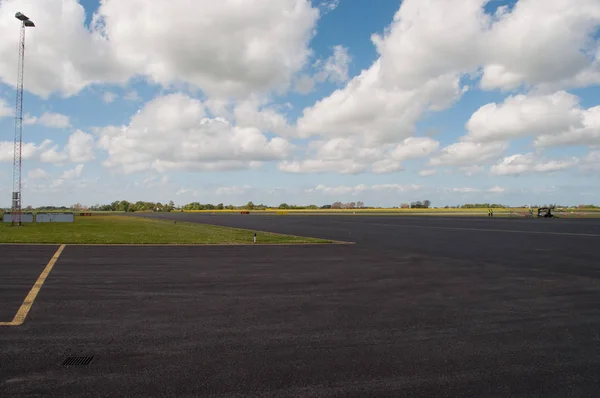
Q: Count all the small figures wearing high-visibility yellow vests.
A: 2